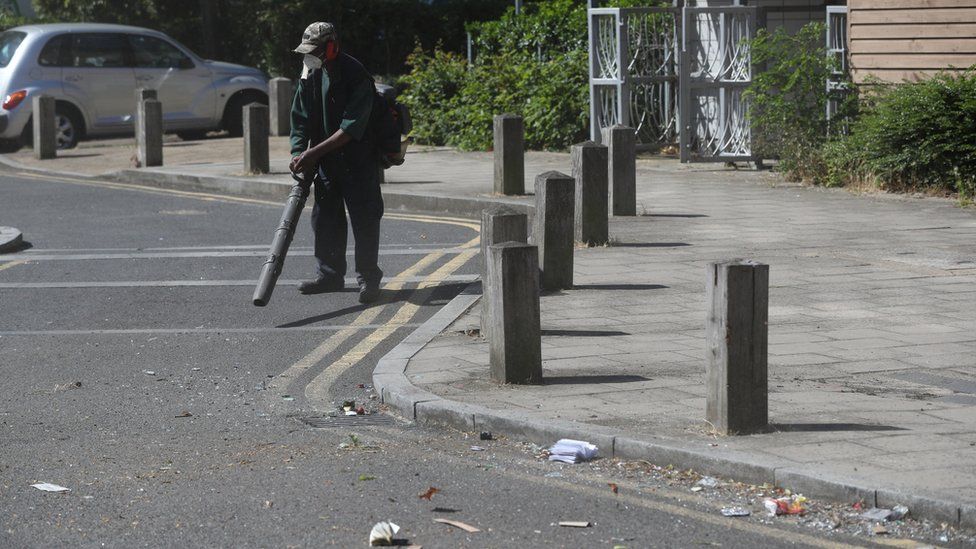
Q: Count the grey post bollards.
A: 12